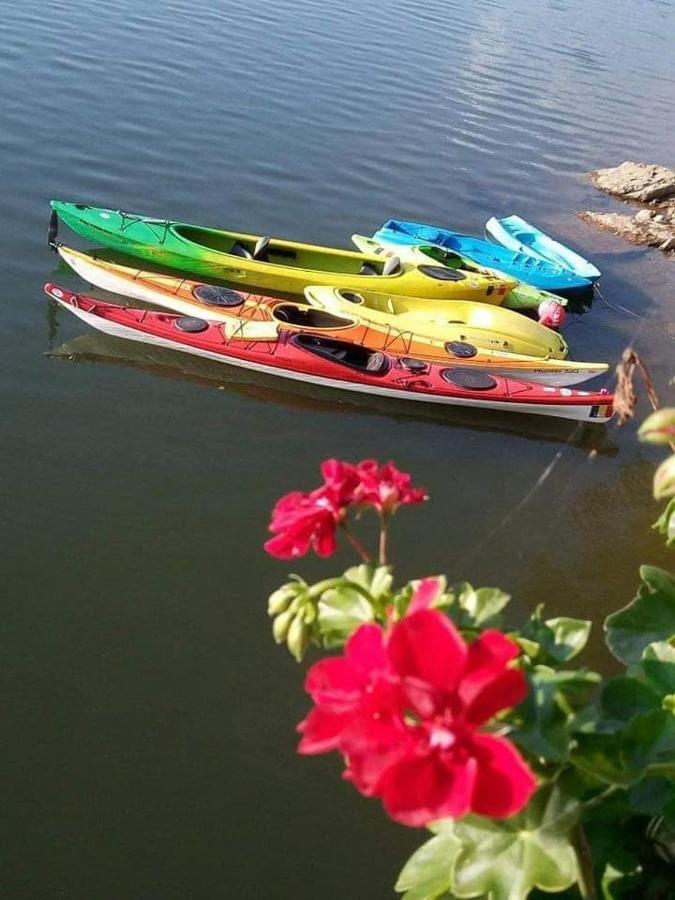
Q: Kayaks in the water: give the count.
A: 7